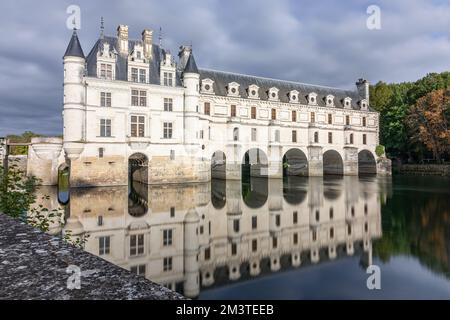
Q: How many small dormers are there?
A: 9